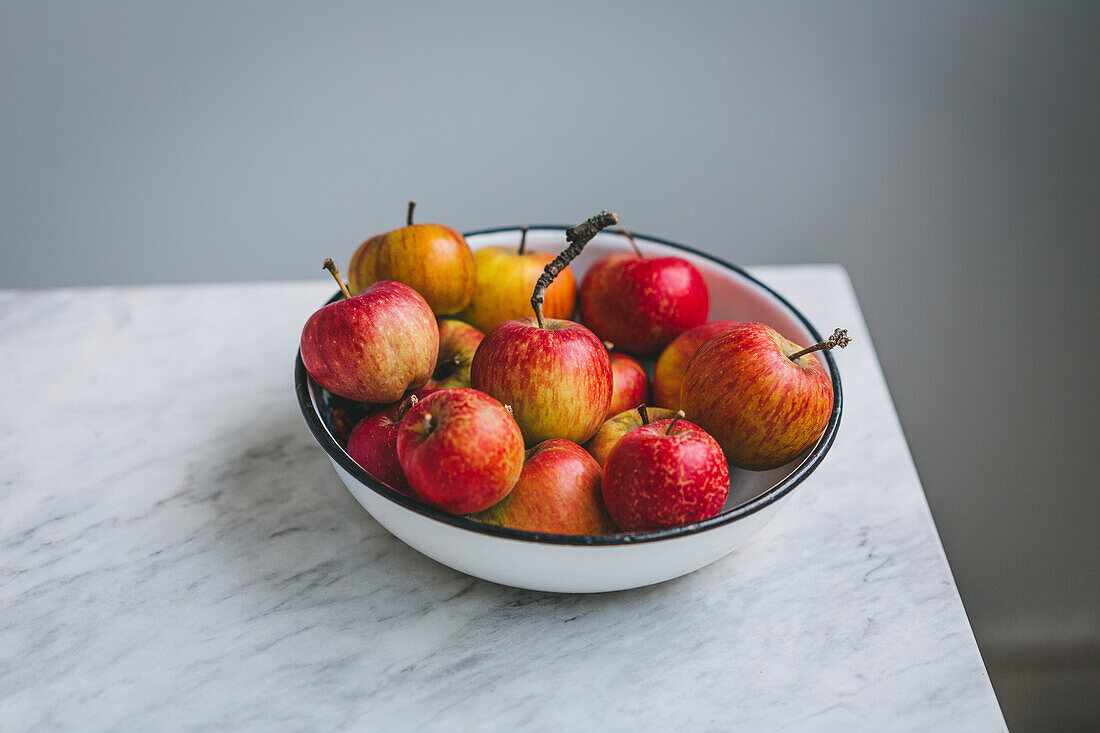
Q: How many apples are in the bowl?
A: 14